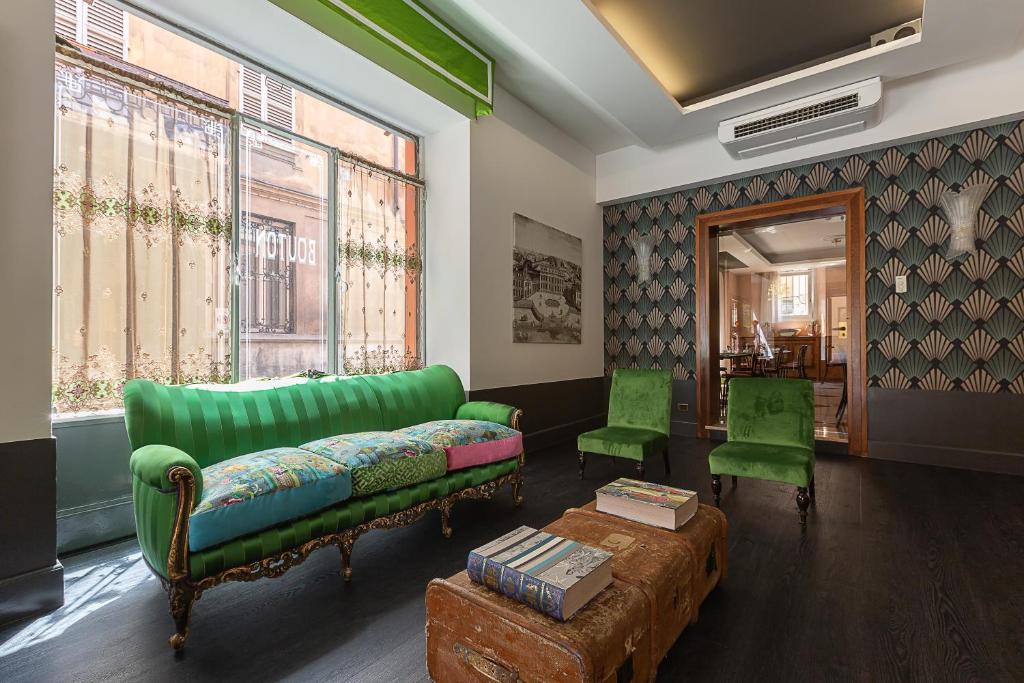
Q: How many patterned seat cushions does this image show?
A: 3